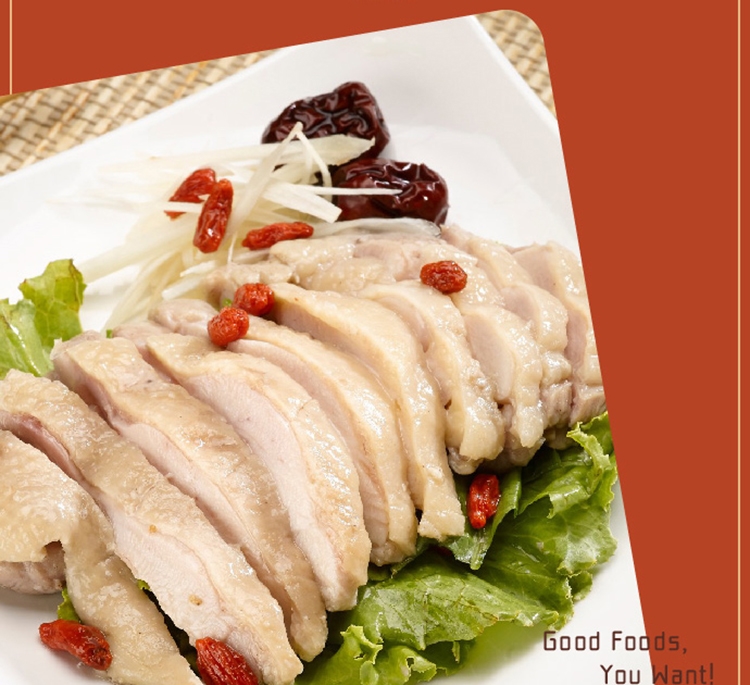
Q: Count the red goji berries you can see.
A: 9